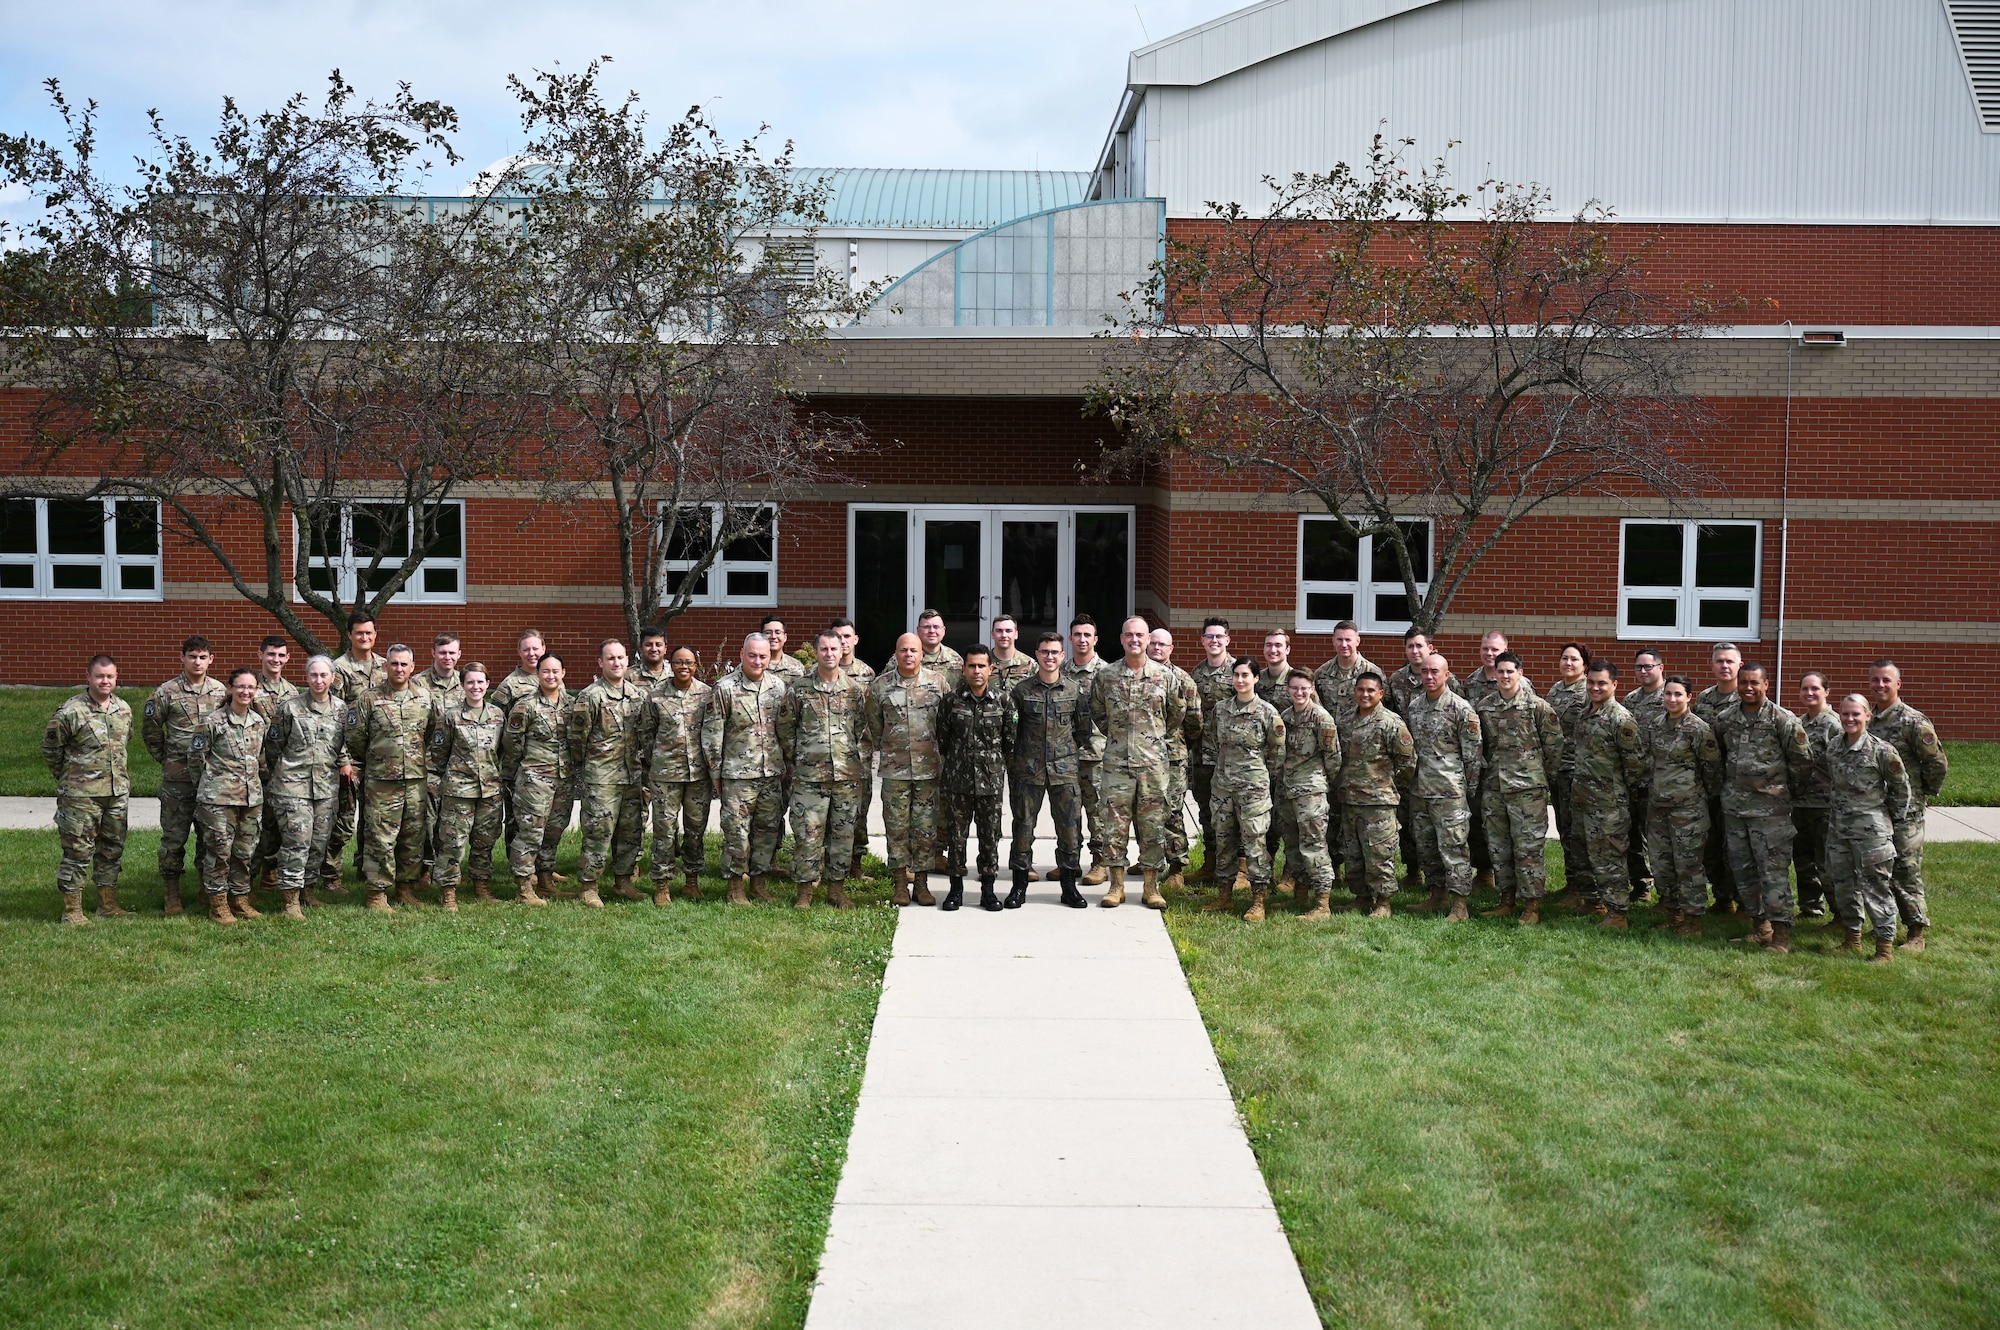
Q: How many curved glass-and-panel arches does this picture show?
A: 1